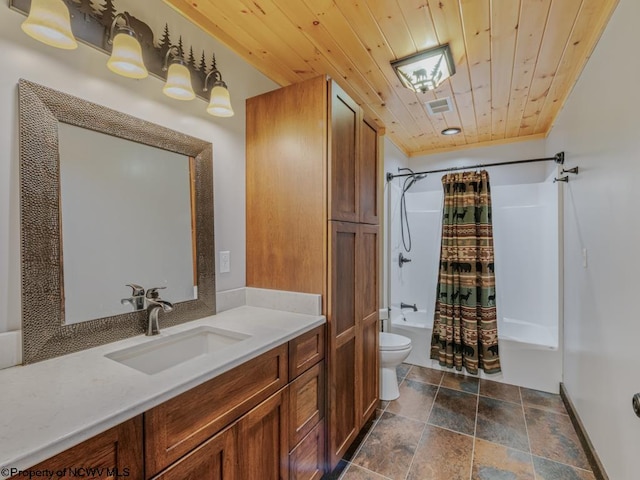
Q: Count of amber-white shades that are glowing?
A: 4